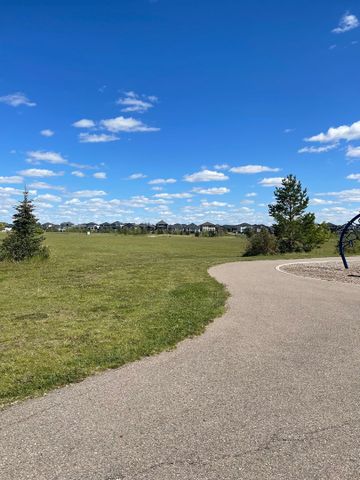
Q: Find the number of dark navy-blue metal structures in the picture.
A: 1